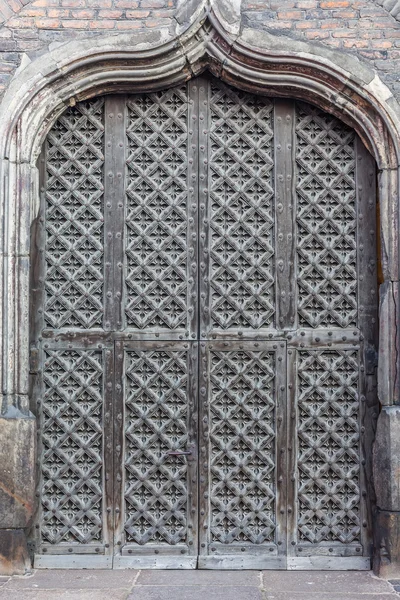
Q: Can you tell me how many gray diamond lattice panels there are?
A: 8